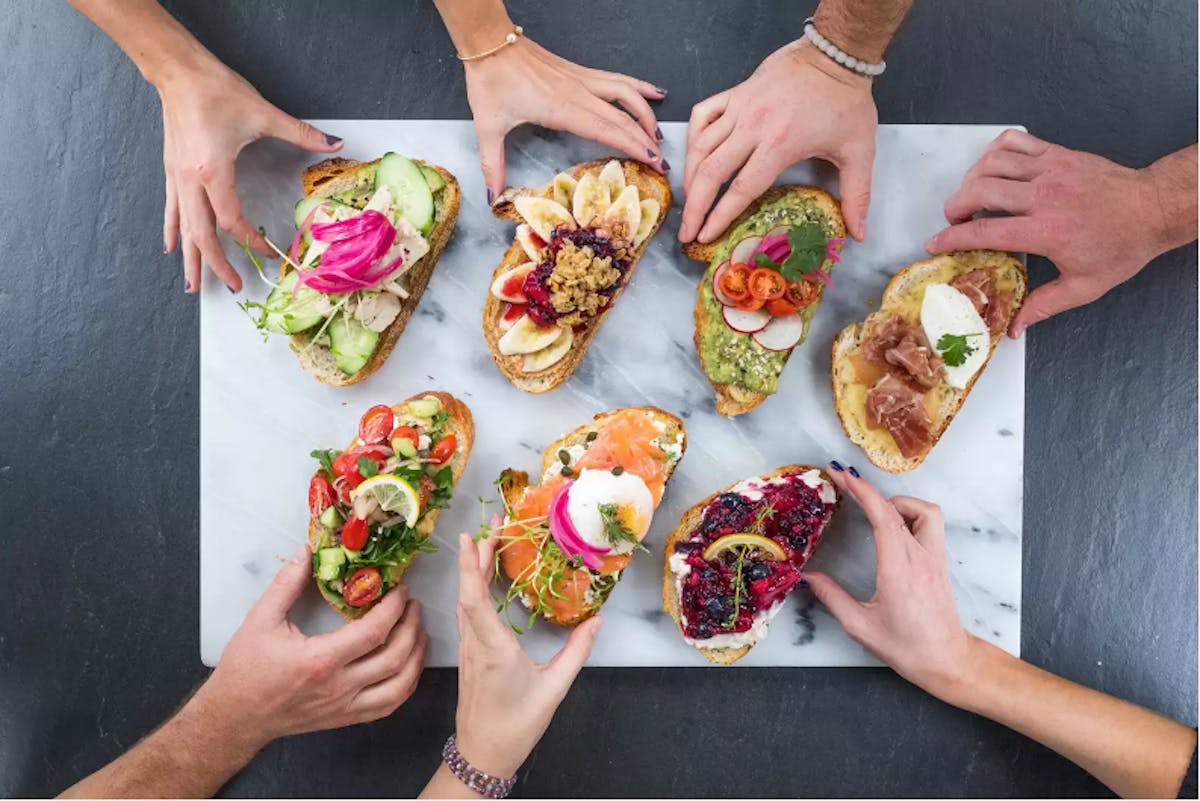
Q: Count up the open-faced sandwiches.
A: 7